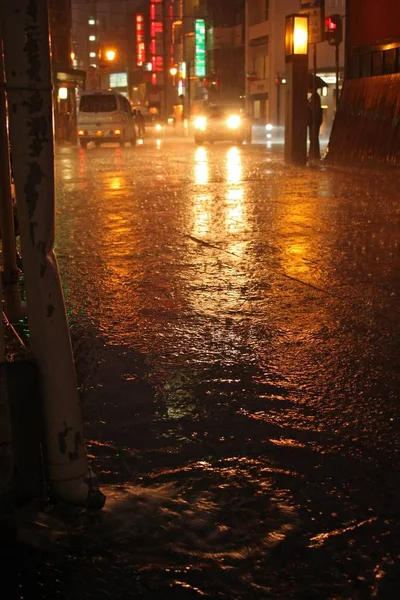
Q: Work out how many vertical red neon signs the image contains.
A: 2